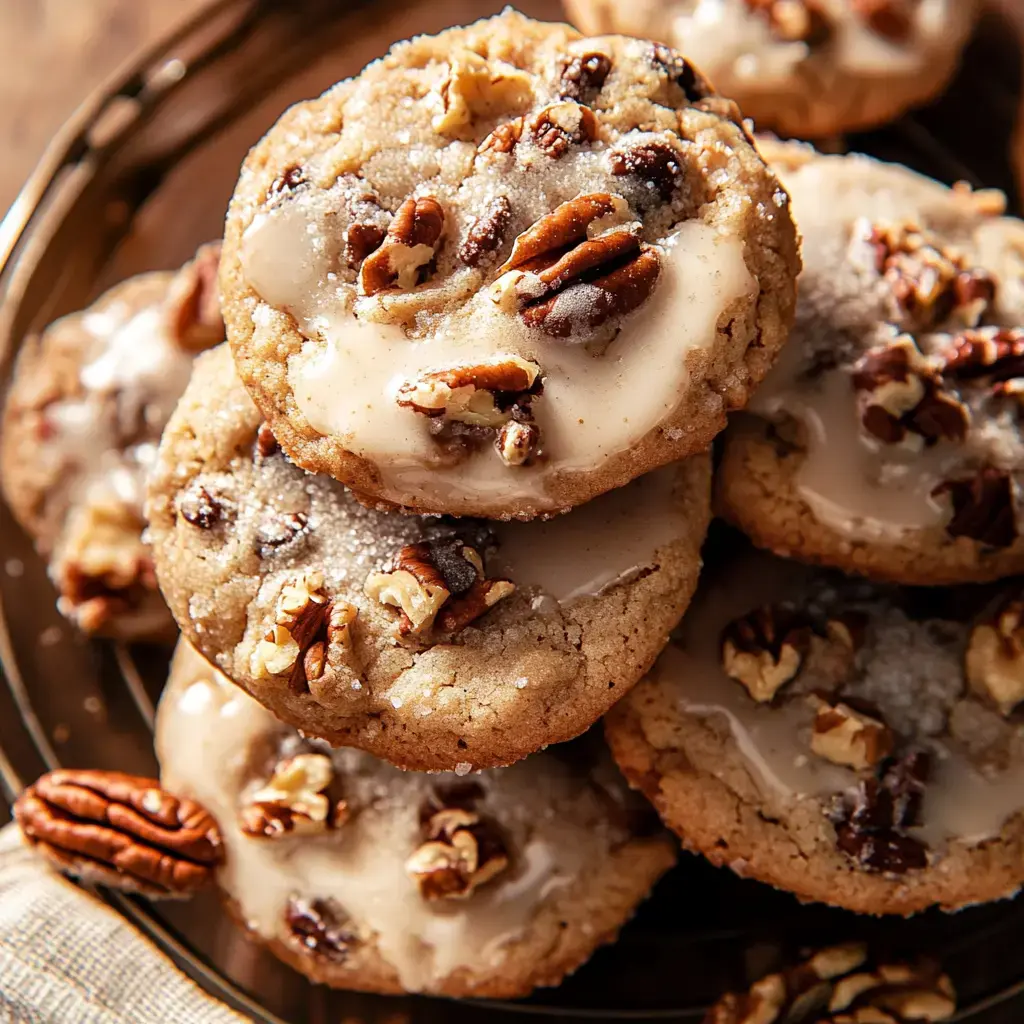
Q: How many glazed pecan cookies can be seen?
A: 7